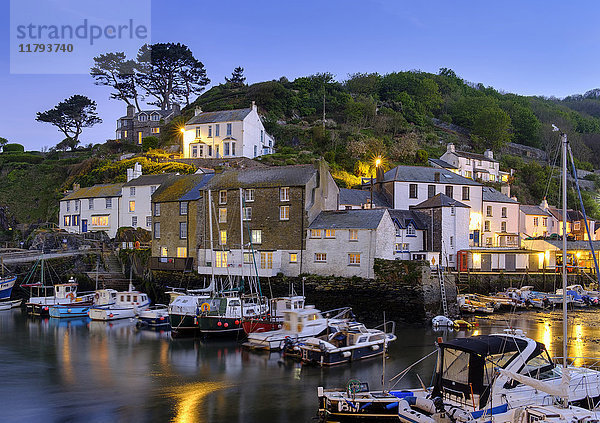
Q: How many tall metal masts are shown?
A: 3